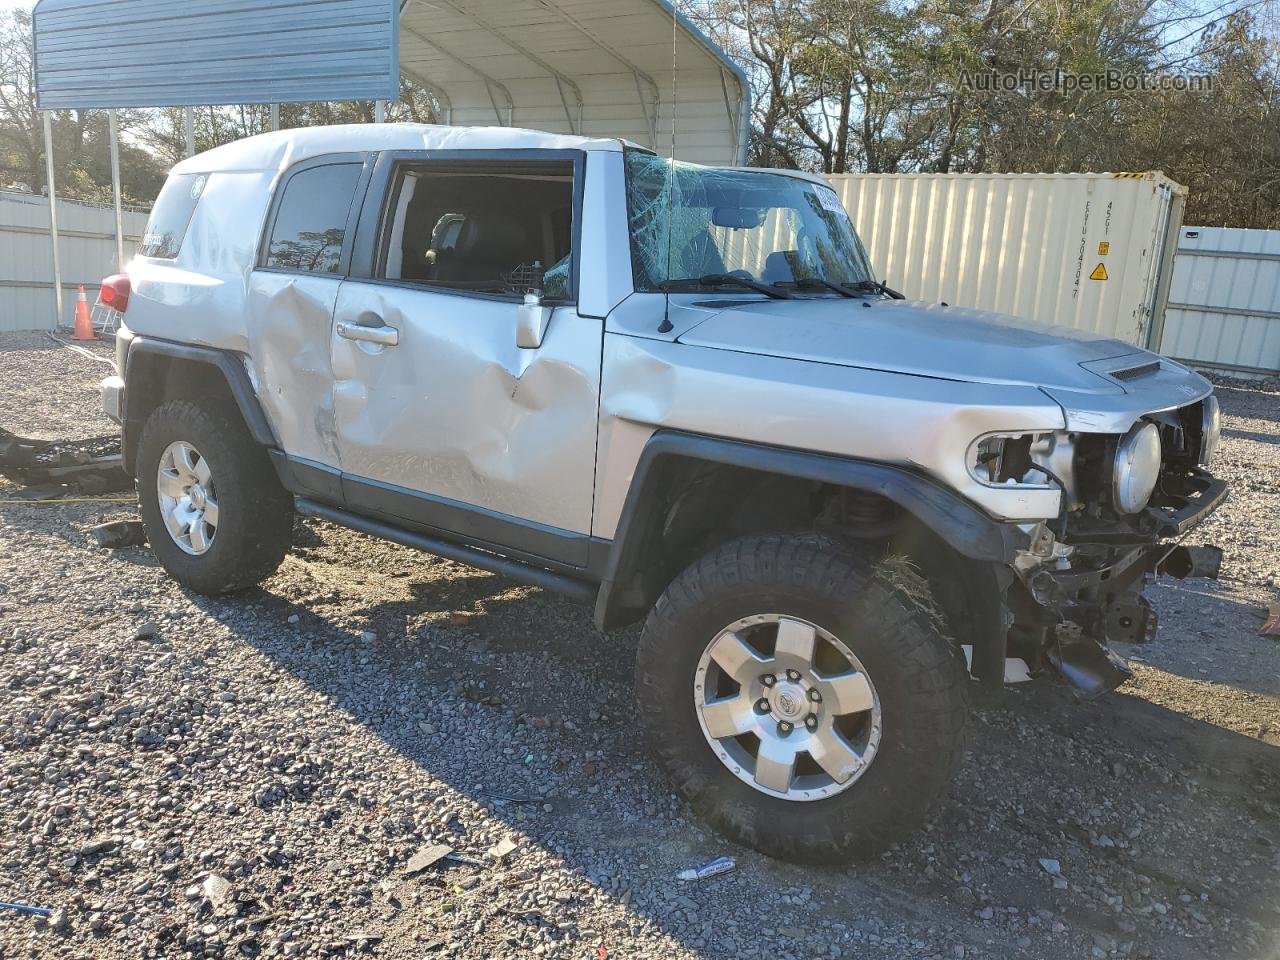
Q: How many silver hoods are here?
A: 1